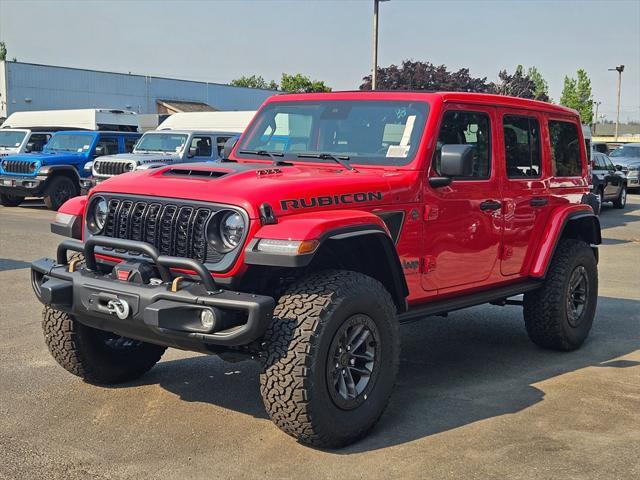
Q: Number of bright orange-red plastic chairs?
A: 0